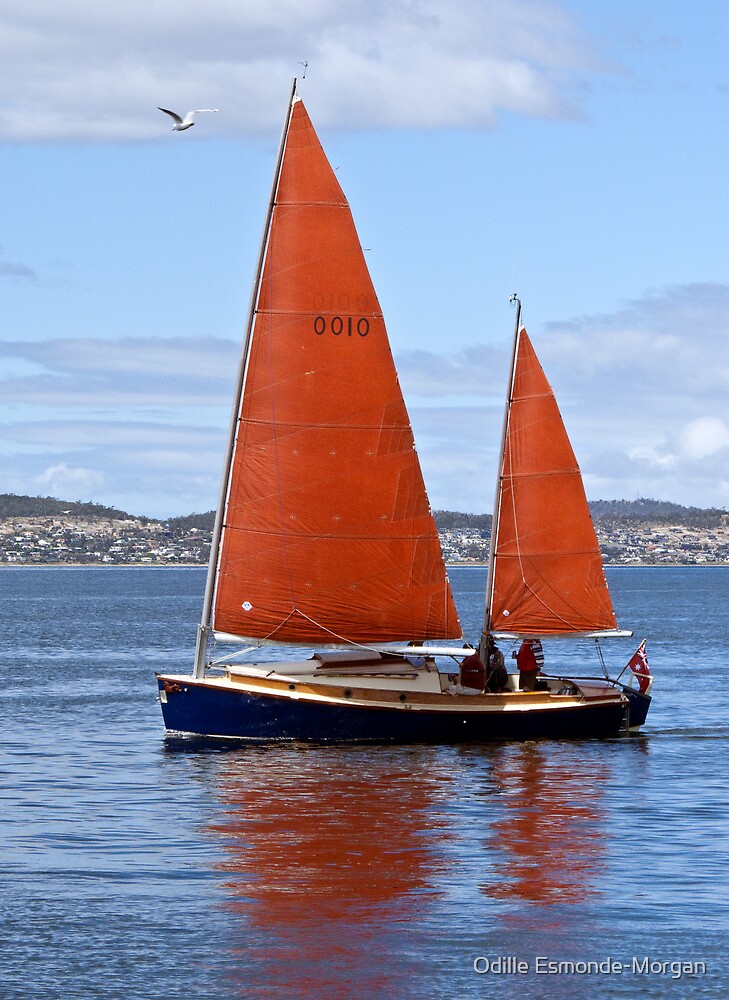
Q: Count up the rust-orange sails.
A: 2